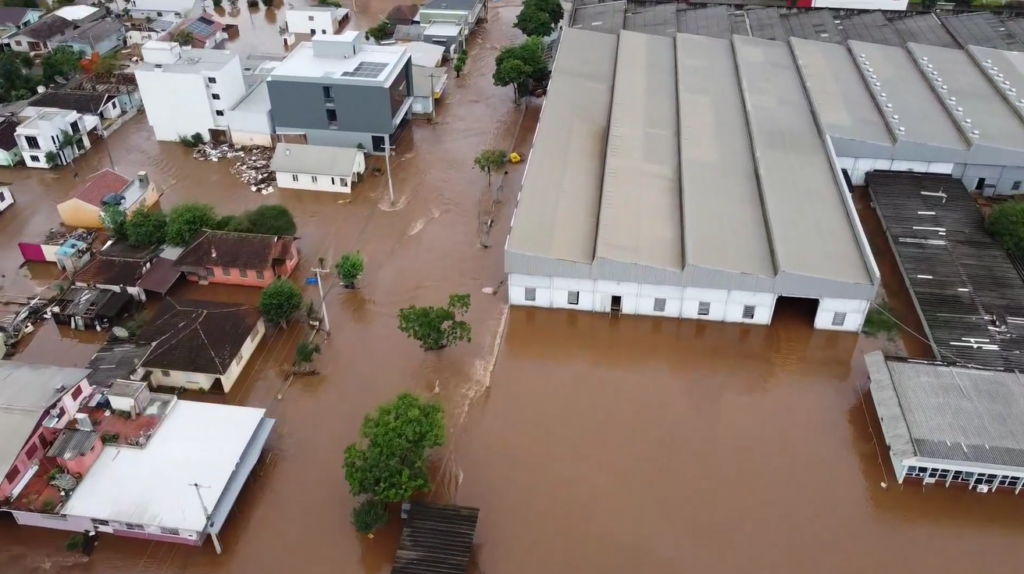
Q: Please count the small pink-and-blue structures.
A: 1